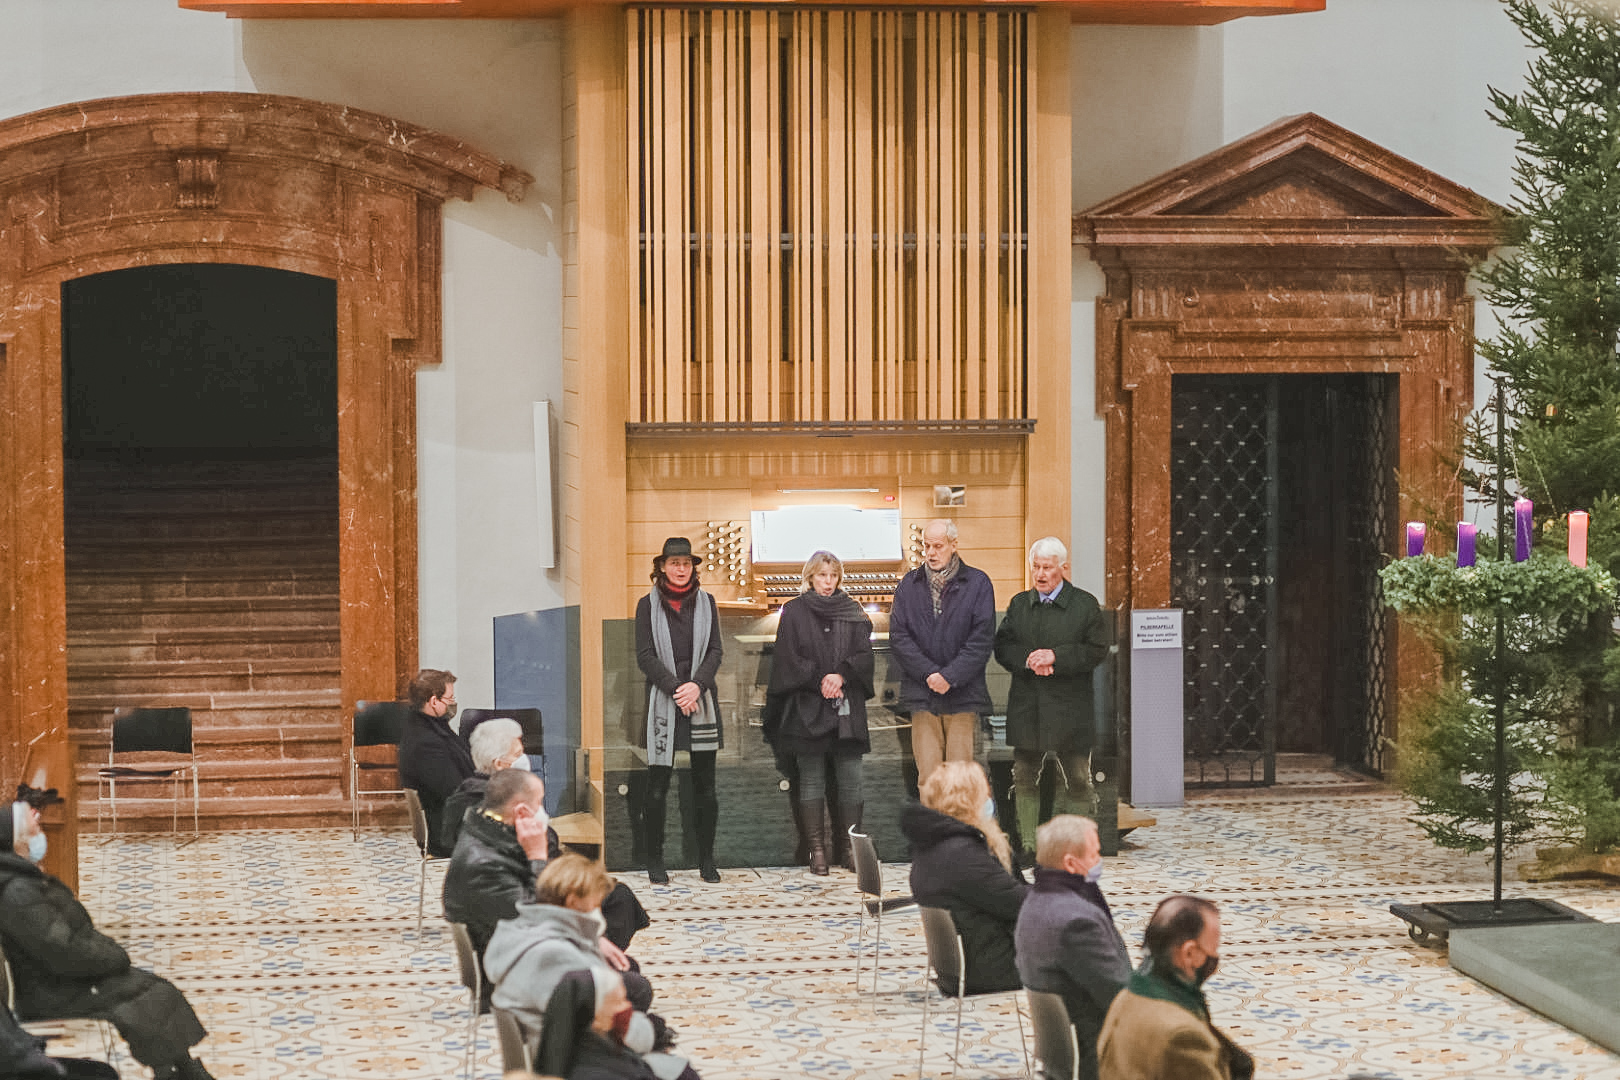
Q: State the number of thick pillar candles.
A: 4